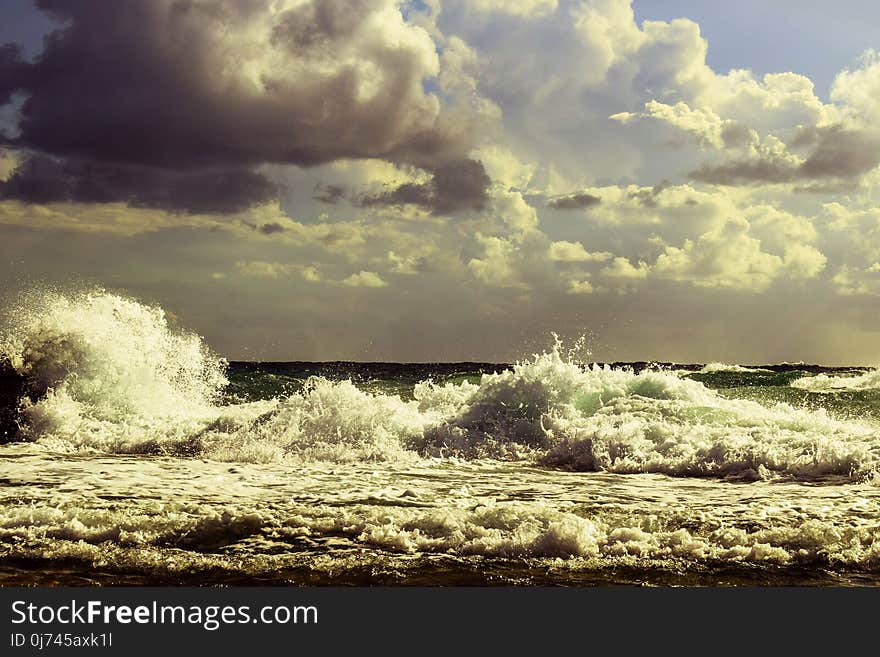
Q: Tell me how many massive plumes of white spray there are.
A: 2